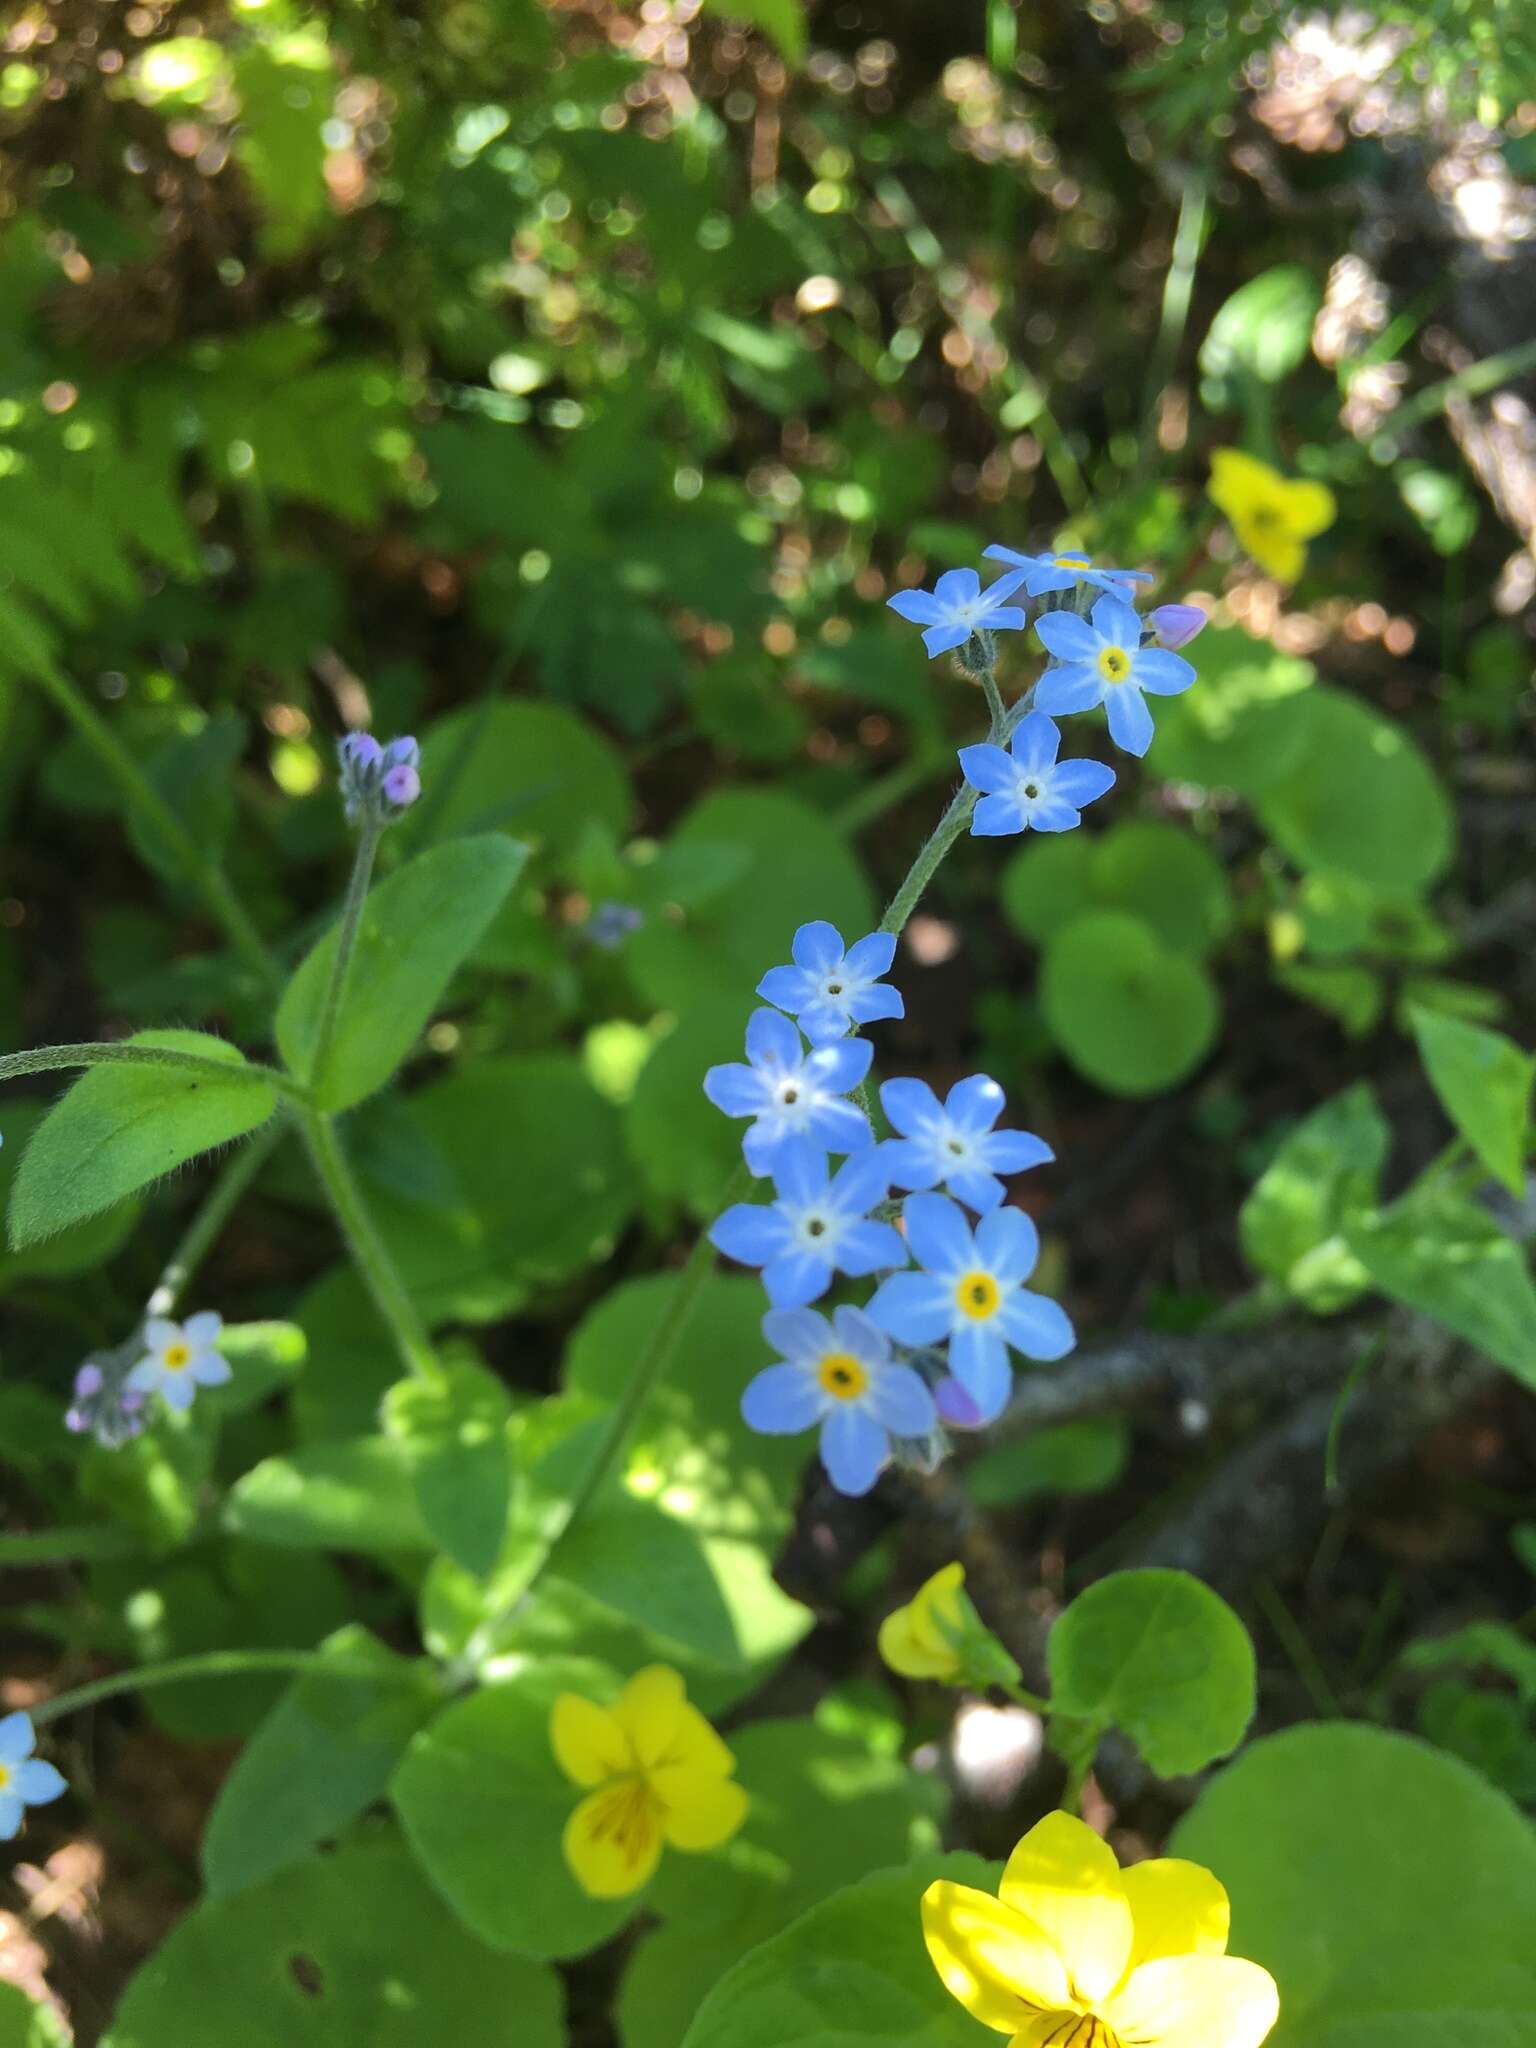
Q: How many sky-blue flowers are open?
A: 12